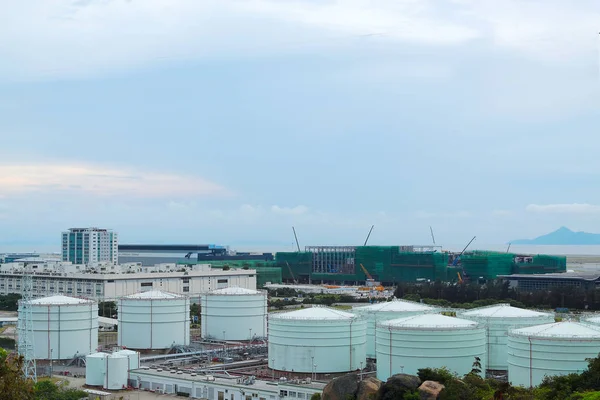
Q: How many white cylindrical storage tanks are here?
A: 12